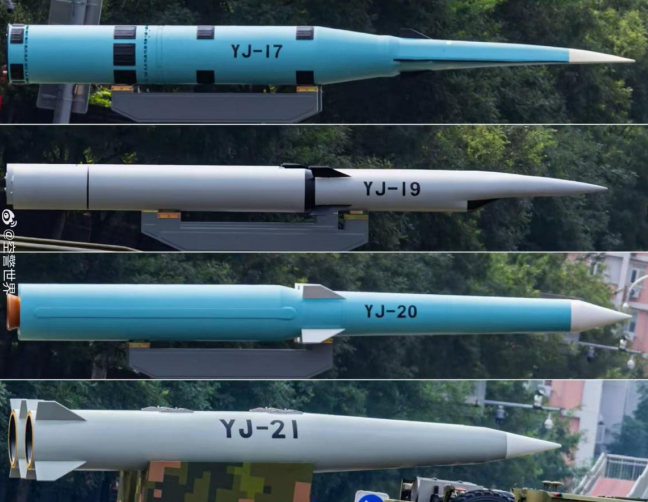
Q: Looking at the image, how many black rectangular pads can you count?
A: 9